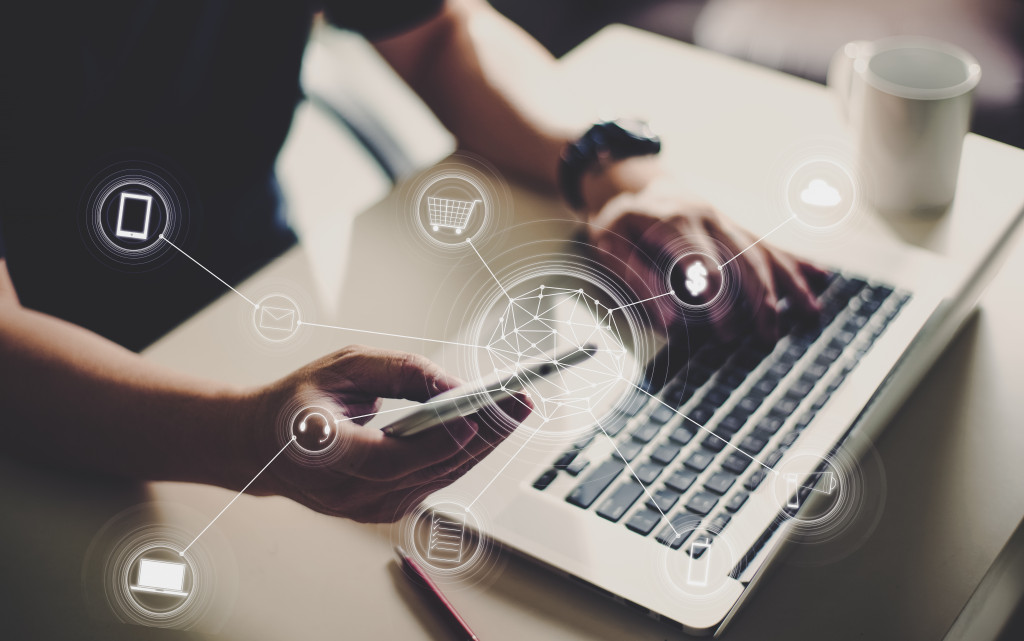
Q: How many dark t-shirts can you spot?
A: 1